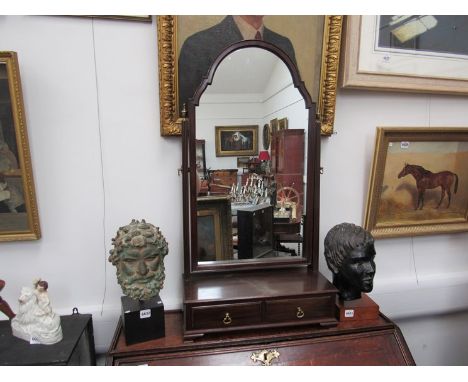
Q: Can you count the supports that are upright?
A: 2